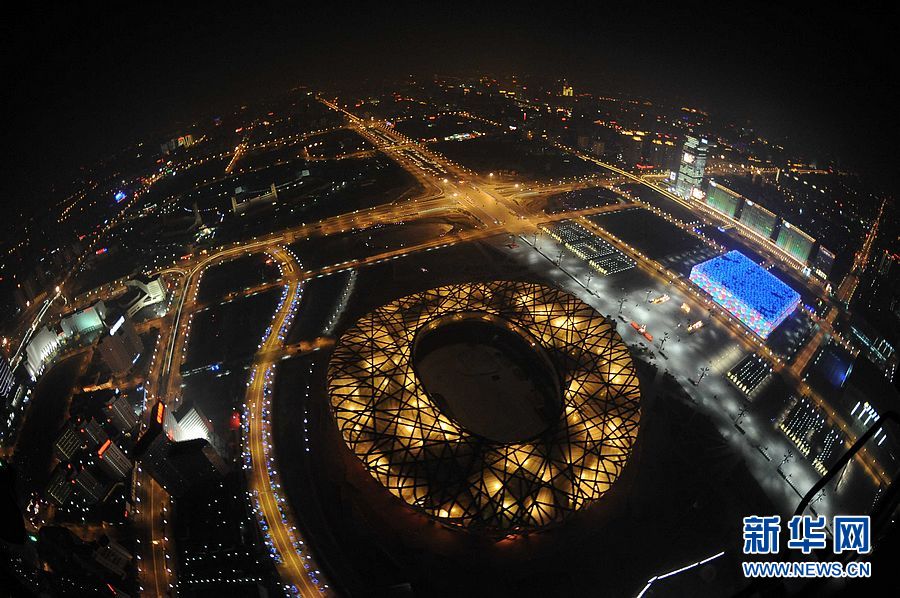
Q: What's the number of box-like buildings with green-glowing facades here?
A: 3